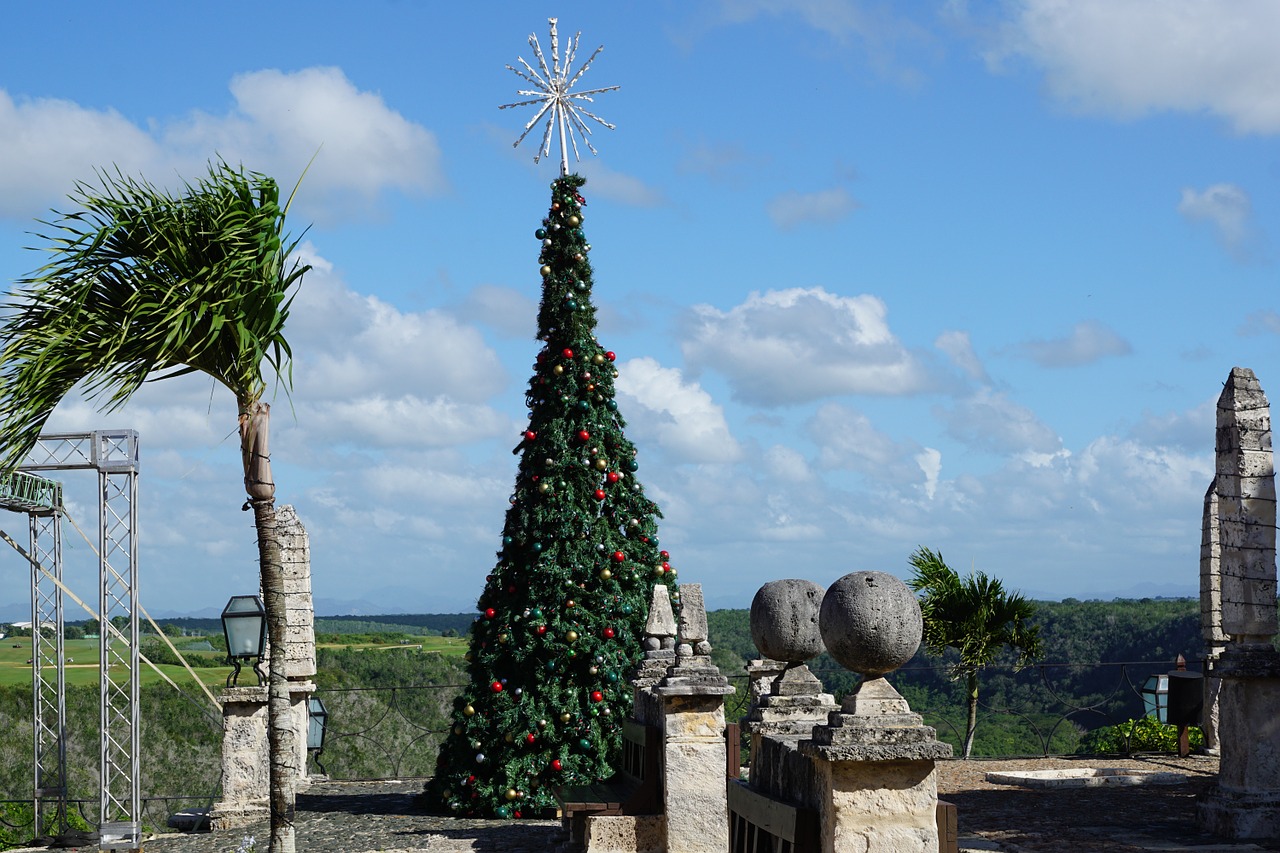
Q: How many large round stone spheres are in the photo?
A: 2